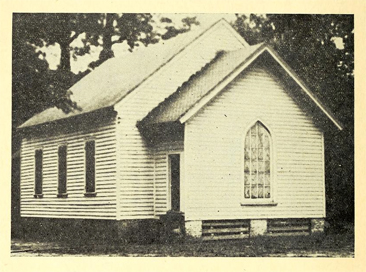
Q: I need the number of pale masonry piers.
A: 3